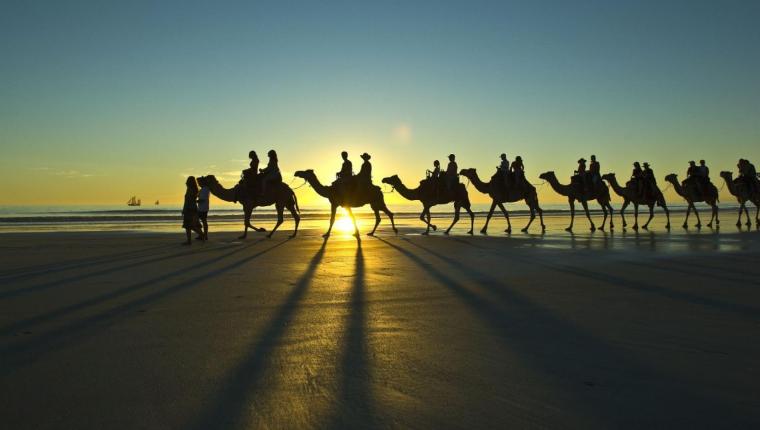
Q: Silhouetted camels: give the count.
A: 8